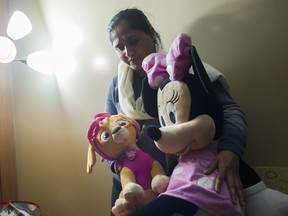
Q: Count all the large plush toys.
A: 2